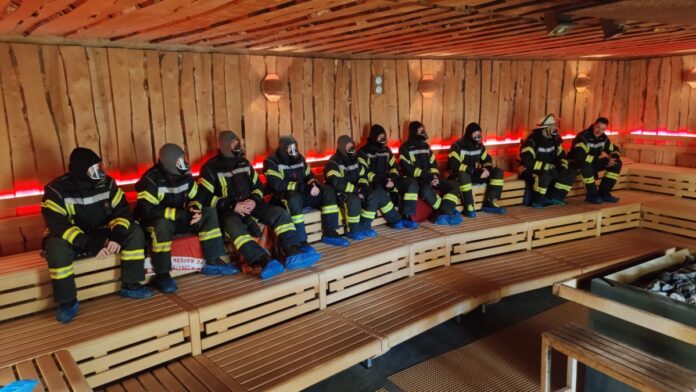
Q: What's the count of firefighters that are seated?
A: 10